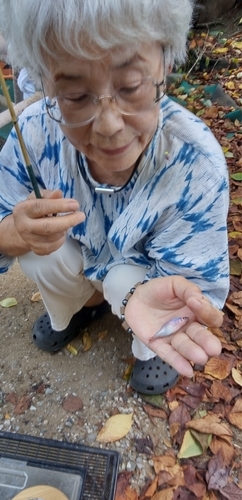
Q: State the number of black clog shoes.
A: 2